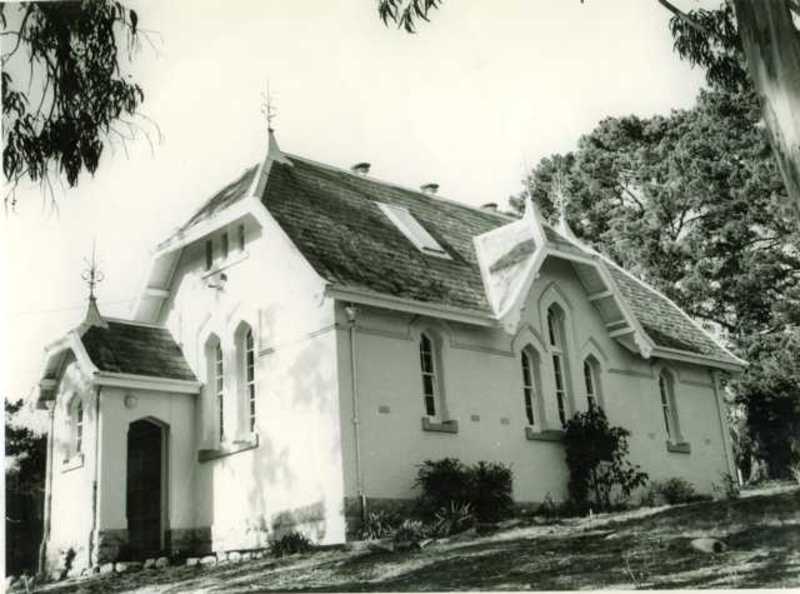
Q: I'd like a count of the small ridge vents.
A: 3